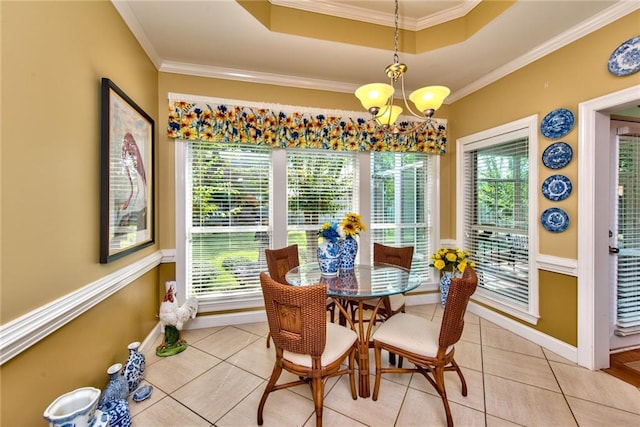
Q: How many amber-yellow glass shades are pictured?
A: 3